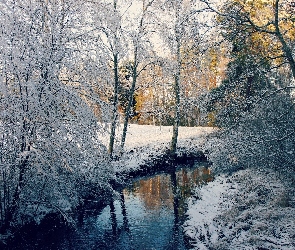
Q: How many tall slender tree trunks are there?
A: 3